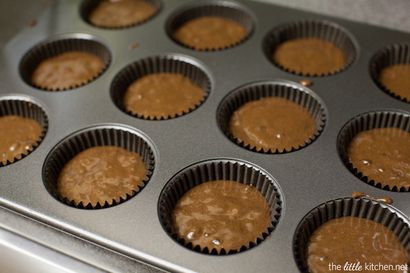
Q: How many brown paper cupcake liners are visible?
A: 12